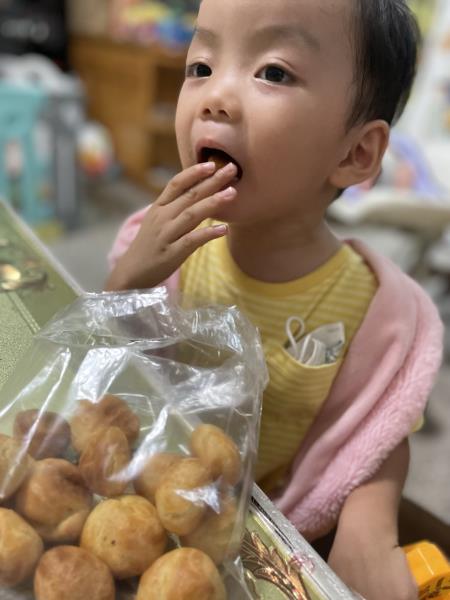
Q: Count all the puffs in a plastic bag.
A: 13